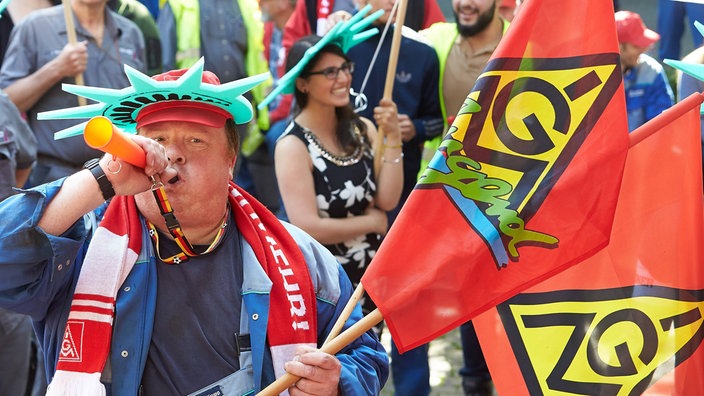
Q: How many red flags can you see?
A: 2